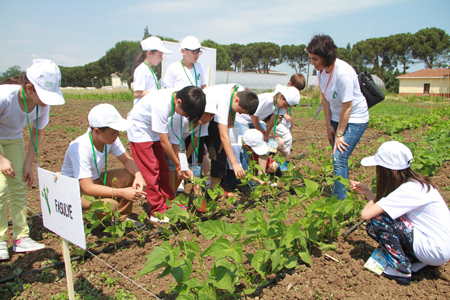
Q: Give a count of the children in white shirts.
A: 11